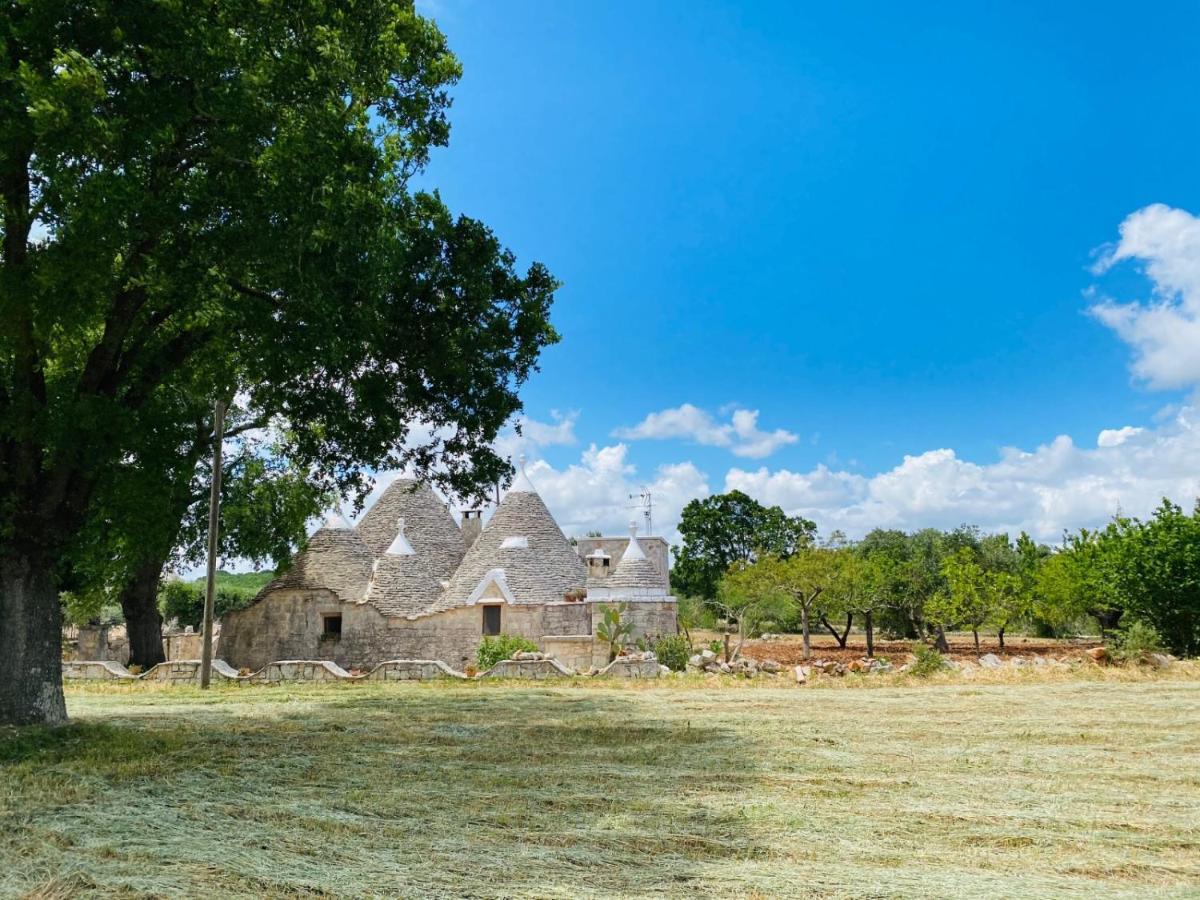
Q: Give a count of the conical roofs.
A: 5